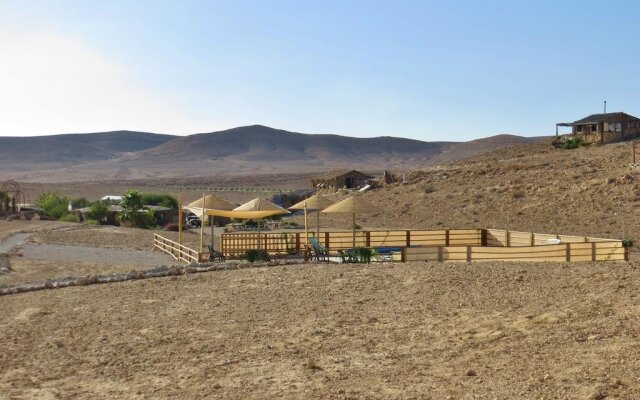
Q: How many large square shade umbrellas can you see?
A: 4